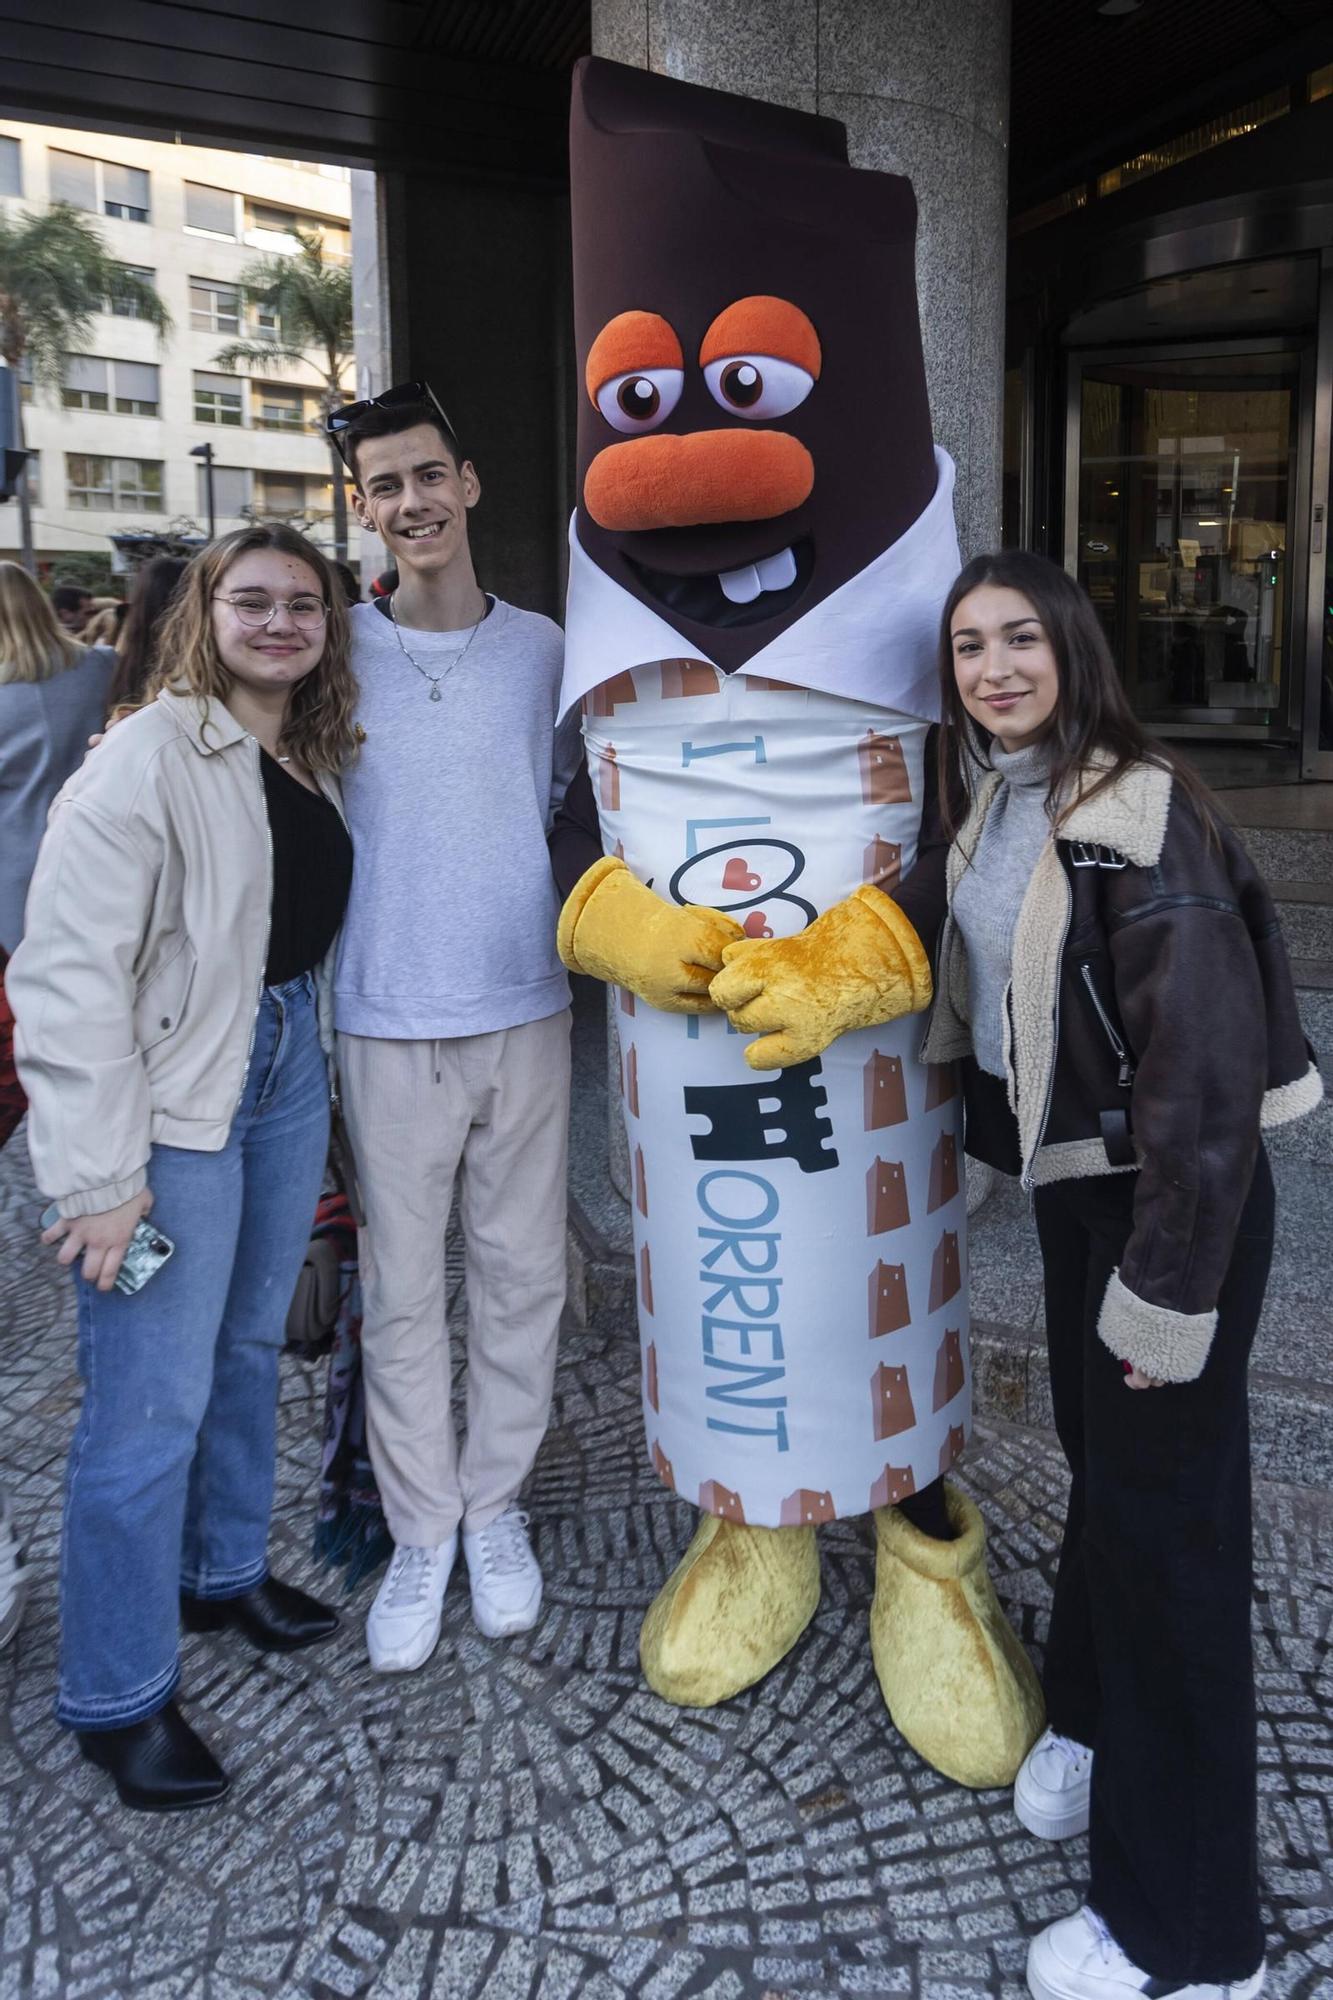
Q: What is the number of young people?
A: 3